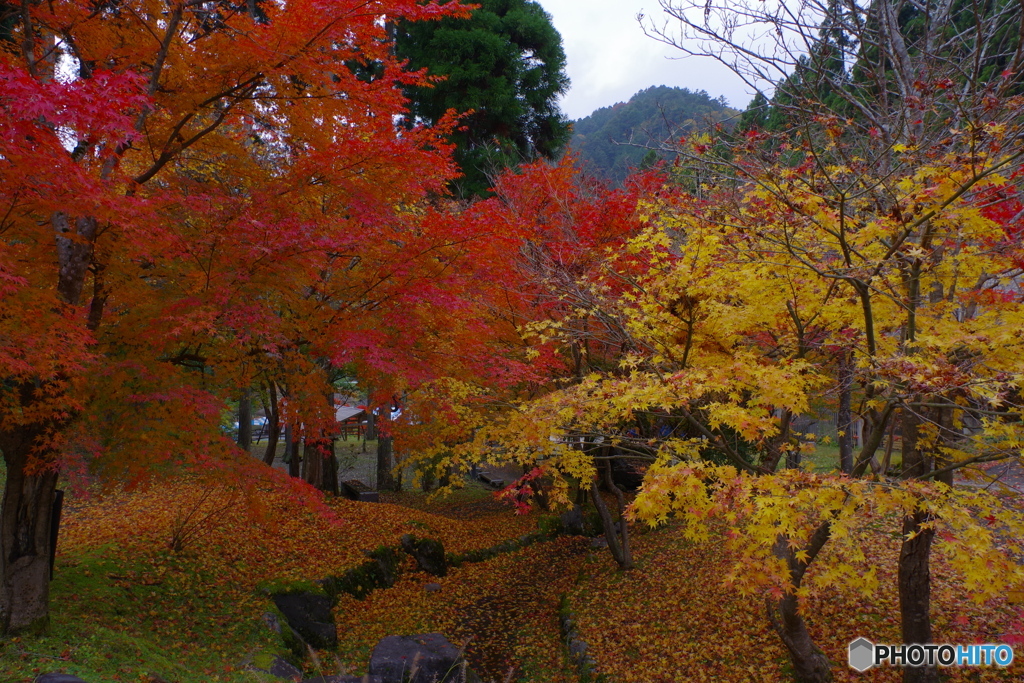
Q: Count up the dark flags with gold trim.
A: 0